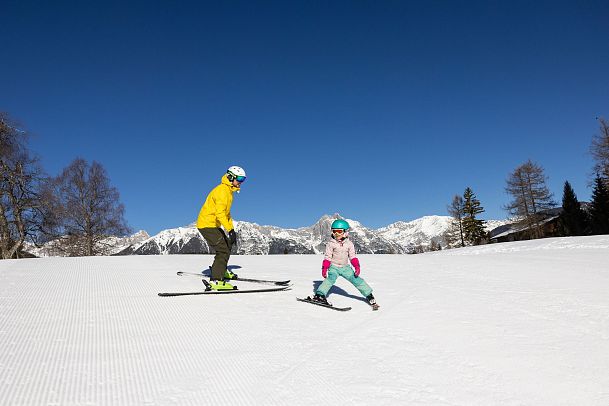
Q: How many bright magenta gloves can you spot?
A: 2